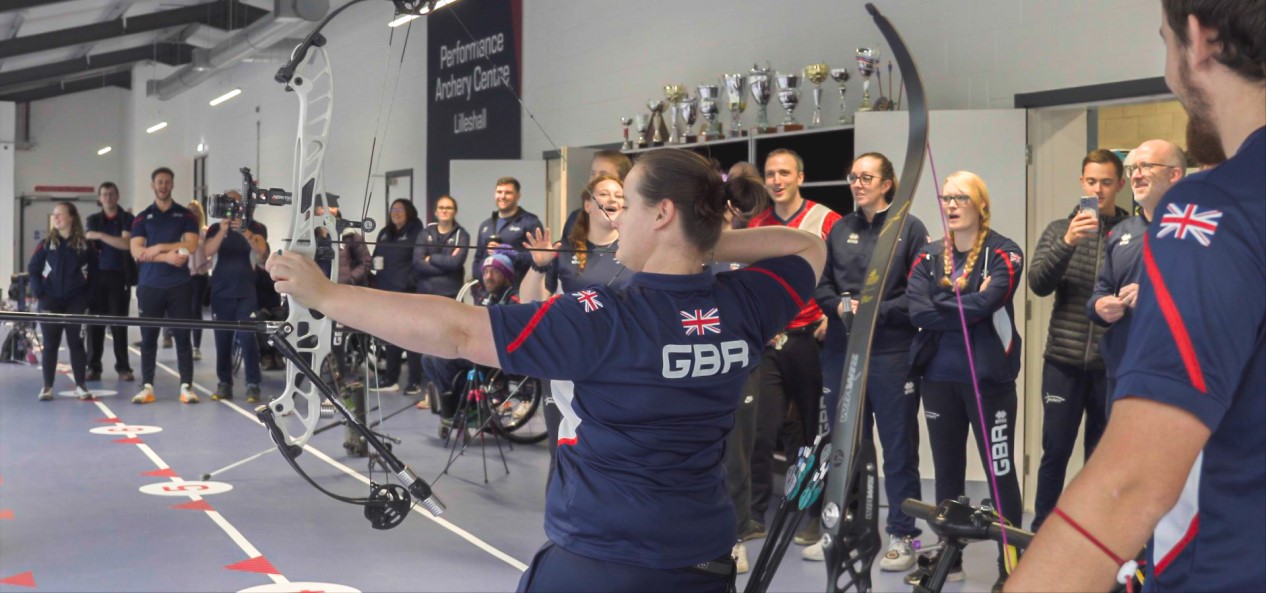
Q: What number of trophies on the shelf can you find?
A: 12